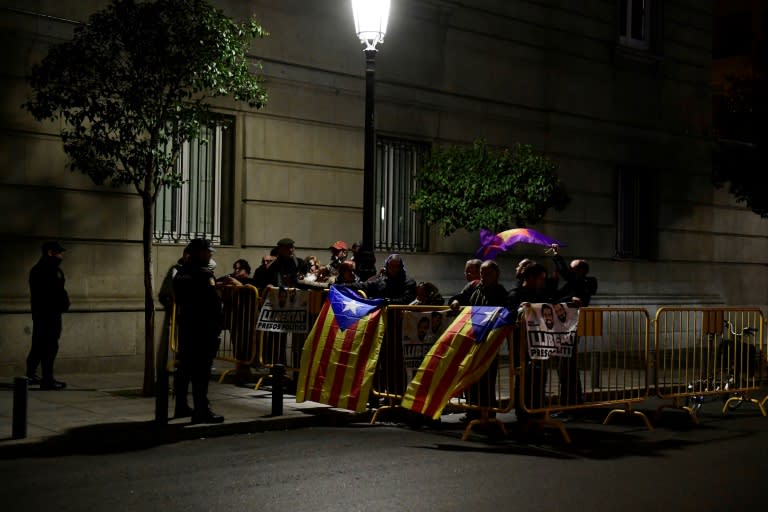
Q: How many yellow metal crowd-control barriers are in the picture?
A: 5